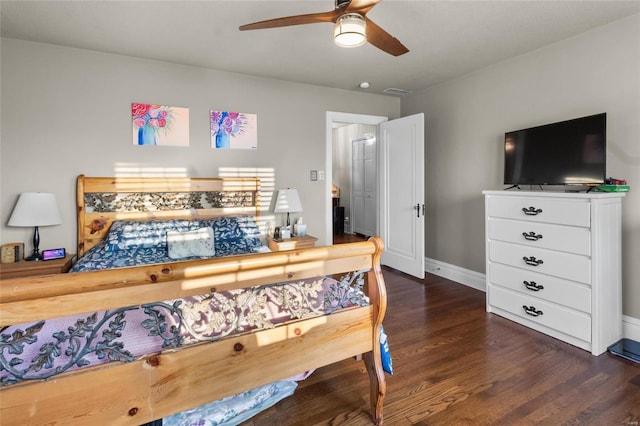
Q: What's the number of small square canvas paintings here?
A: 2